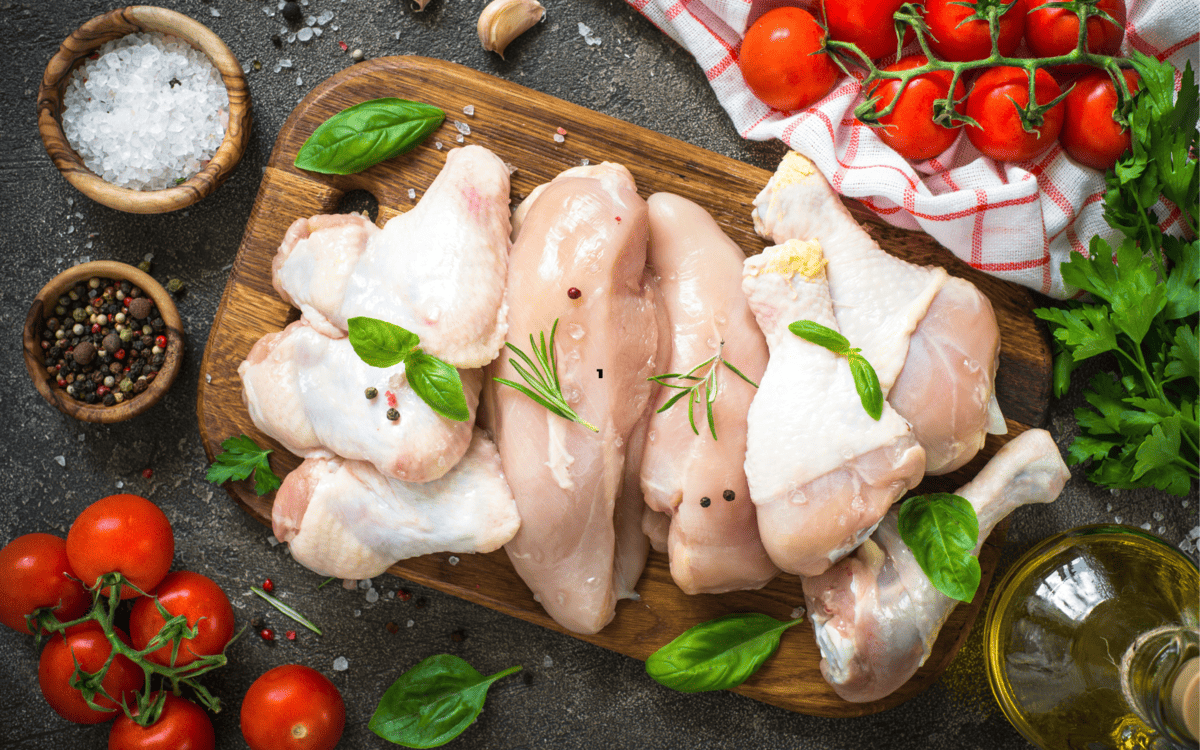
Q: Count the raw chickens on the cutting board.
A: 8